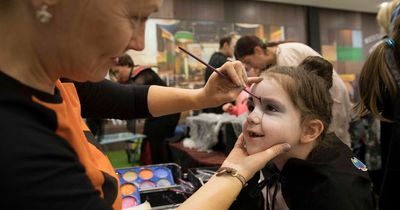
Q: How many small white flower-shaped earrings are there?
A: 1